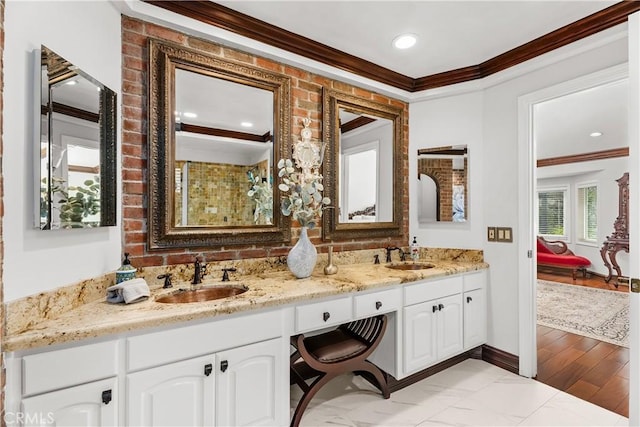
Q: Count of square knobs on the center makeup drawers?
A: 2